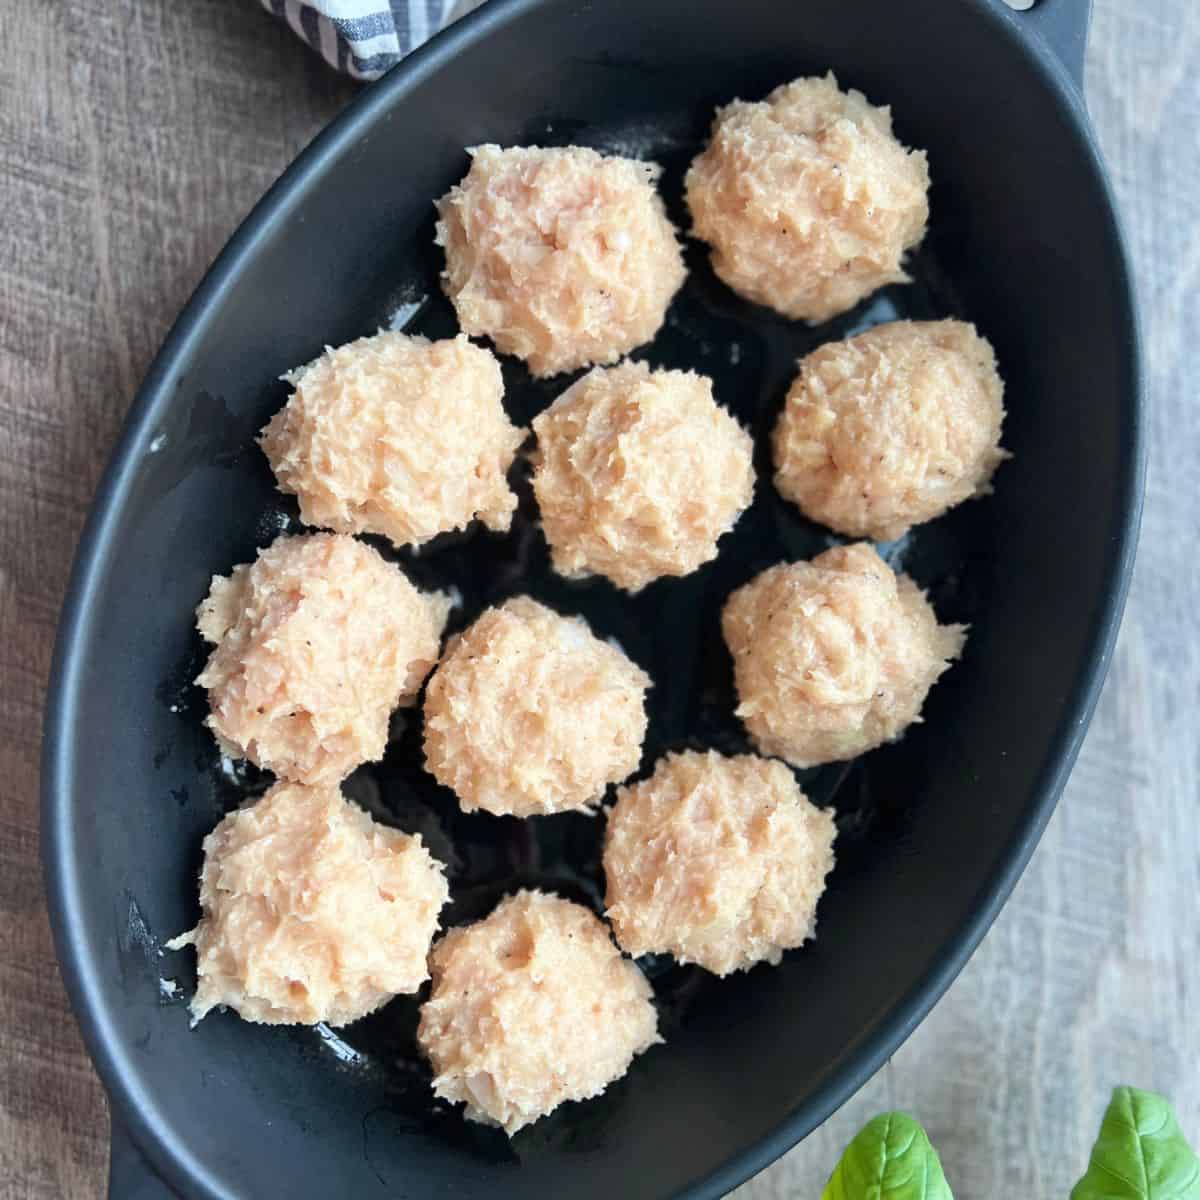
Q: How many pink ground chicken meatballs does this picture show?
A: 11